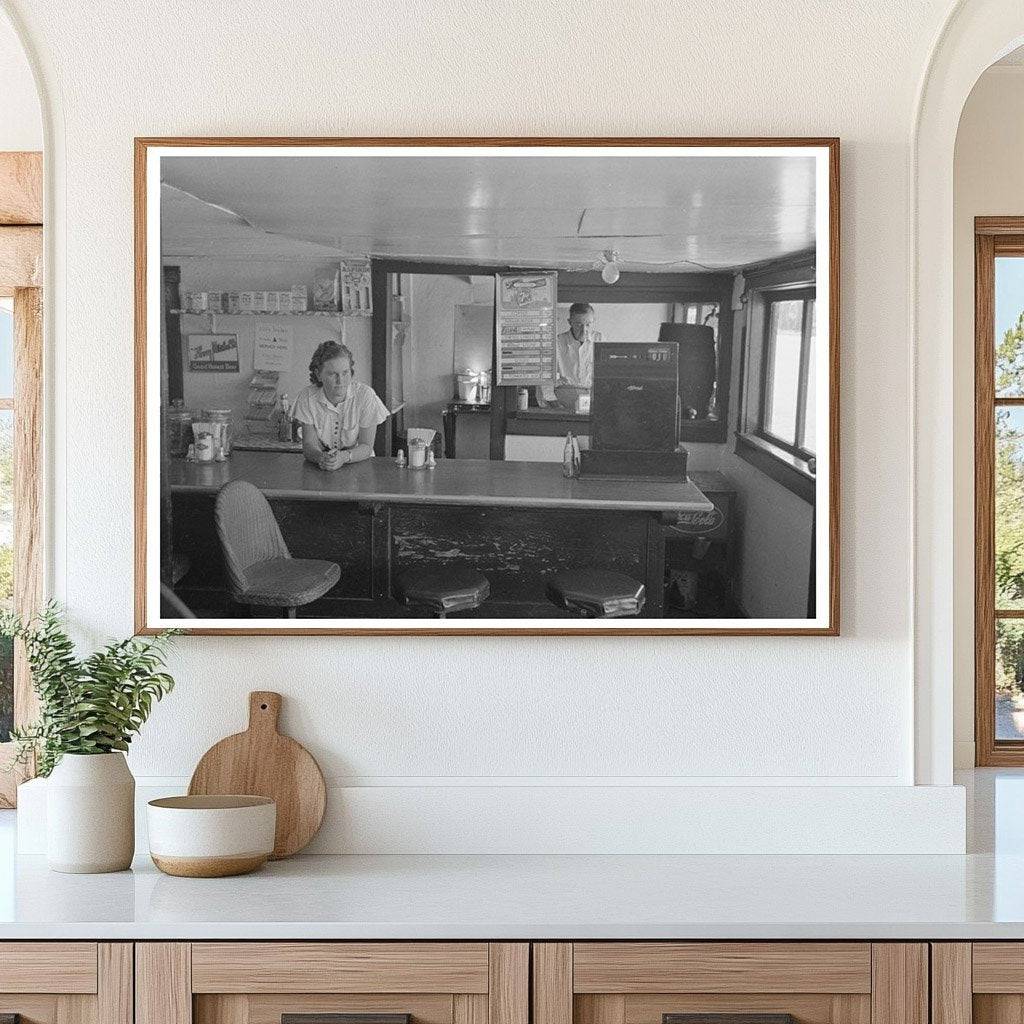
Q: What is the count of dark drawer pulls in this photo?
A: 3